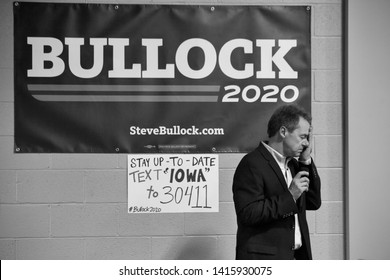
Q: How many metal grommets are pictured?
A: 7